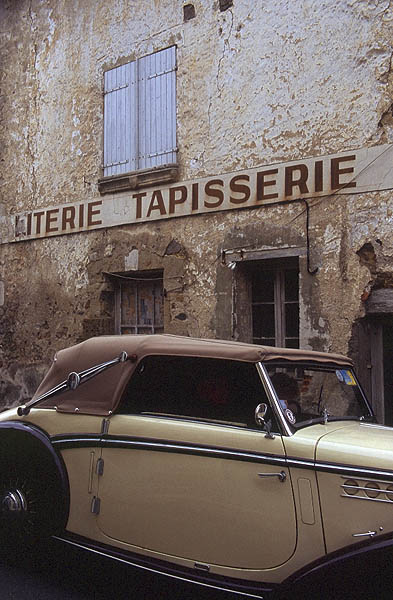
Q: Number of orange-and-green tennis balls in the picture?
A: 0